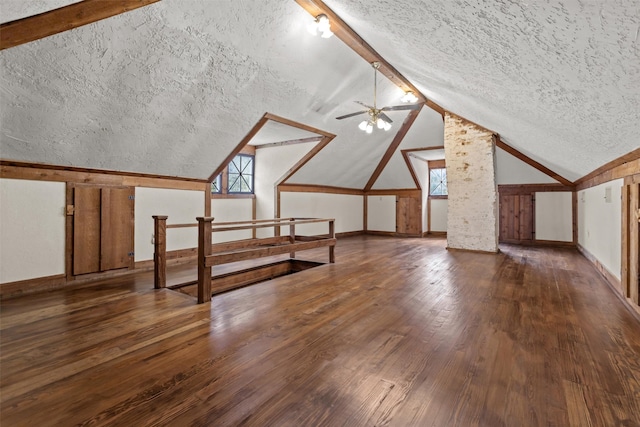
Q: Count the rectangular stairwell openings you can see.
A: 1